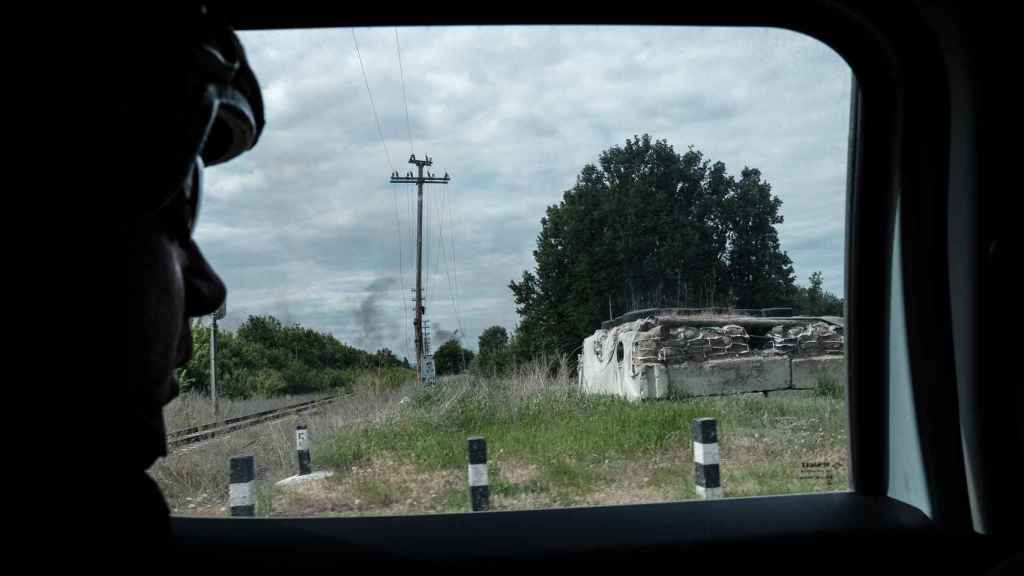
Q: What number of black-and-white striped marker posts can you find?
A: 4